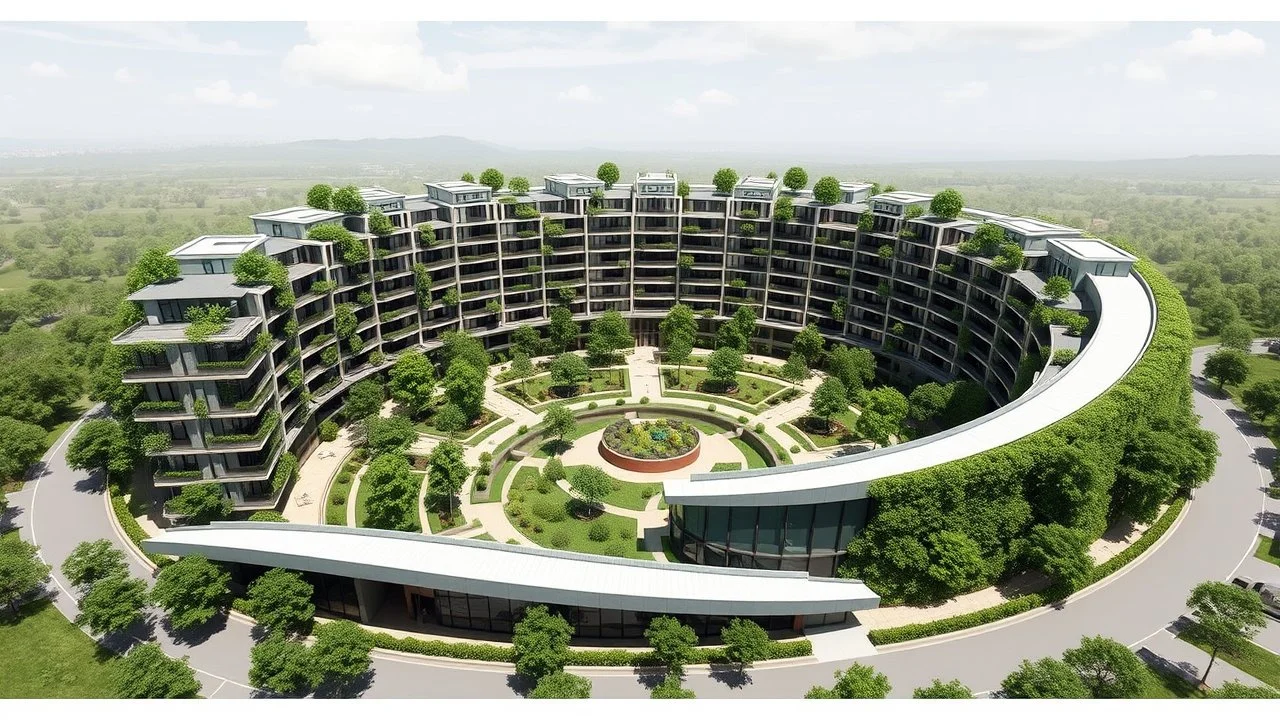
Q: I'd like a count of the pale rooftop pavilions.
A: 11